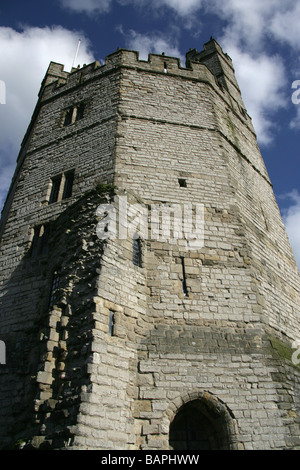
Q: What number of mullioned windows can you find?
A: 3